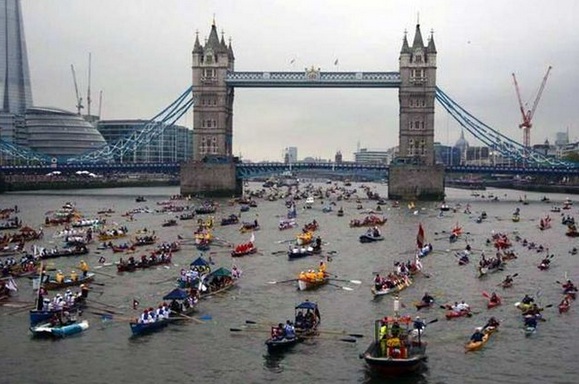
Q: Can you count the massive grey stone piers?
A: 2